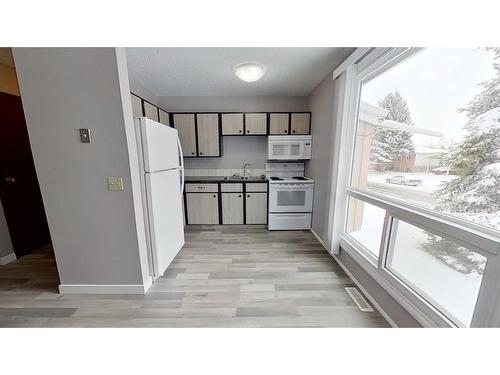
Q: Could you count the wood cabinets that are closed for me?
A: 12